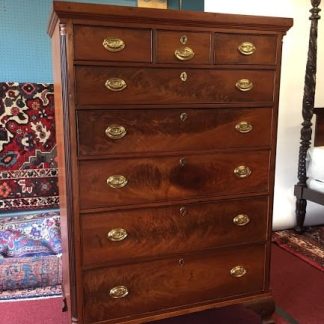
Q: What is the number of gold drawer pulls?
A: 13